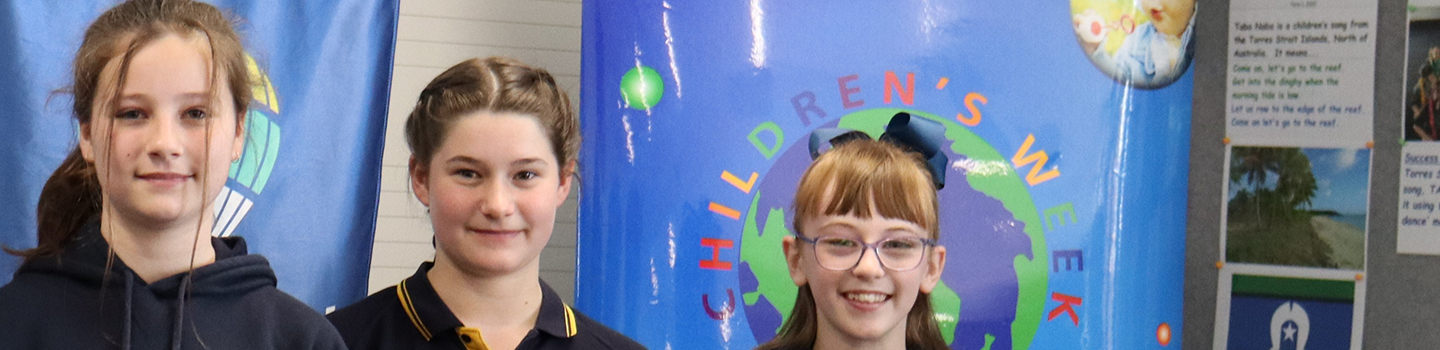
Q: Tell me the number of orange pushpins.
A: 4